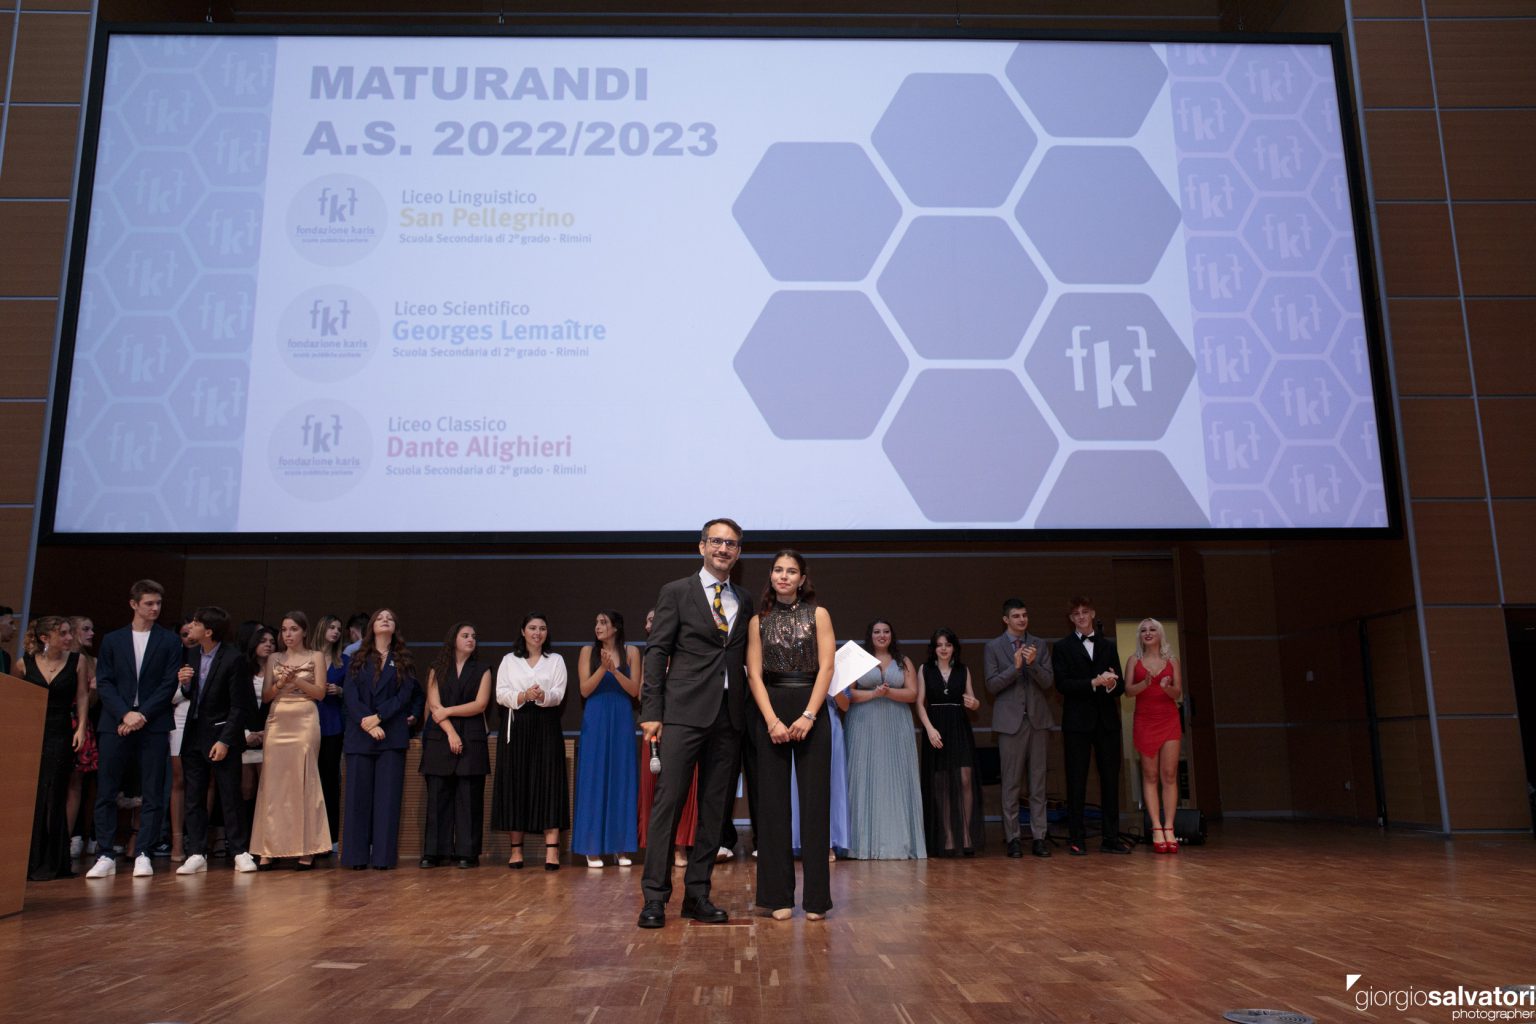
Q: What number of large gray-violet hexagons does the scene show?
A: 9